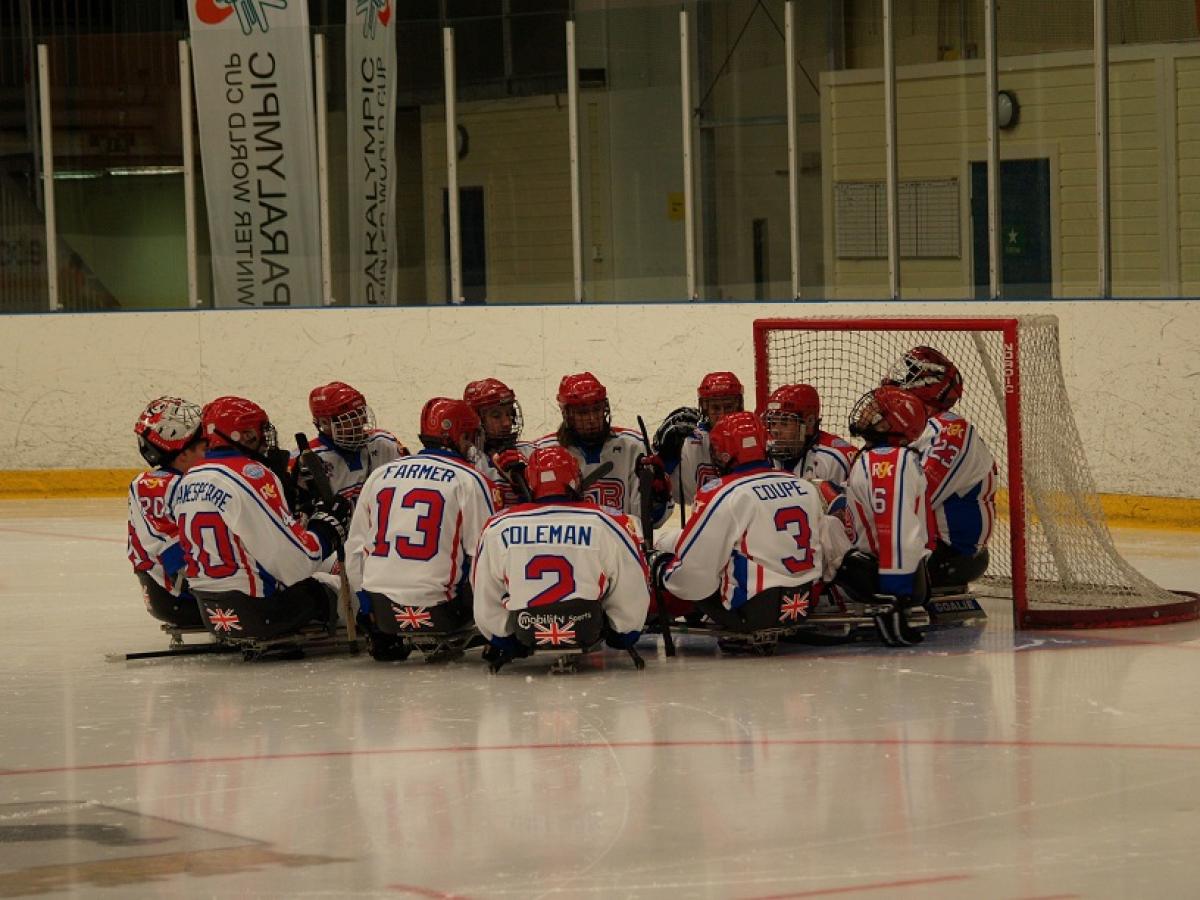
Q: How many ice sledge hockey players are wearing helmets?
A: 12